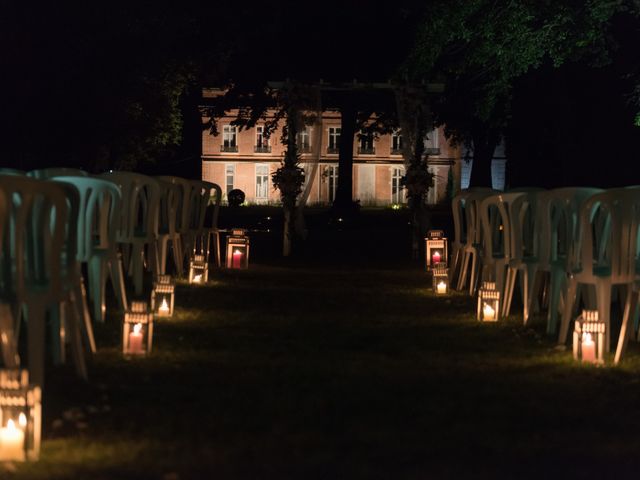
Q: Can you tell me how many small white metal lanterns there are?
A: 9